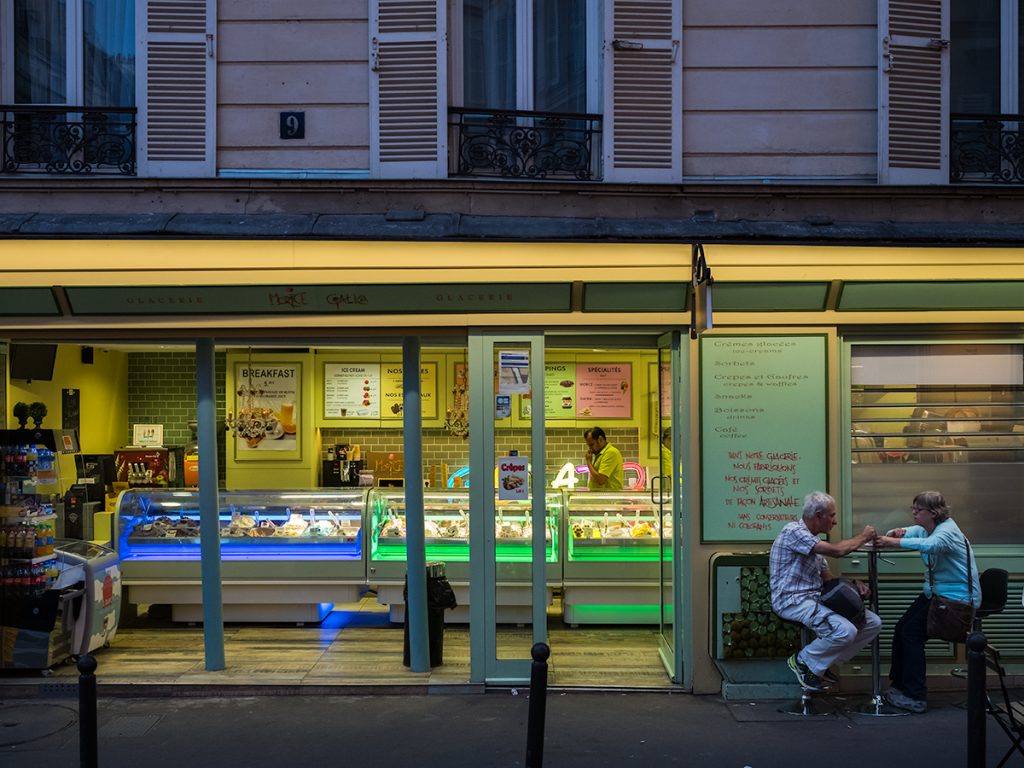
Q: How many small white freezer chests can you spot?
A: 1